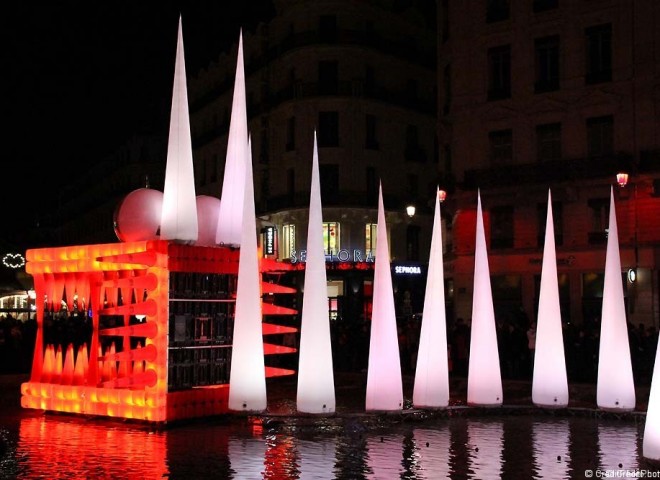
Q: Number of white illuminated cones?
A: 10